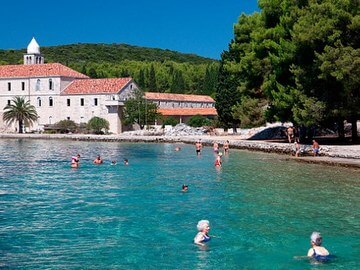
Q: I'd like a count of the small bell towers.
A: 1